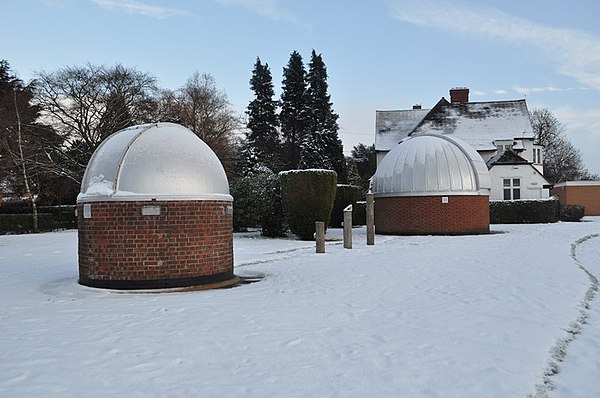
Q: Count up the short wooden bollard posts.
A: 3